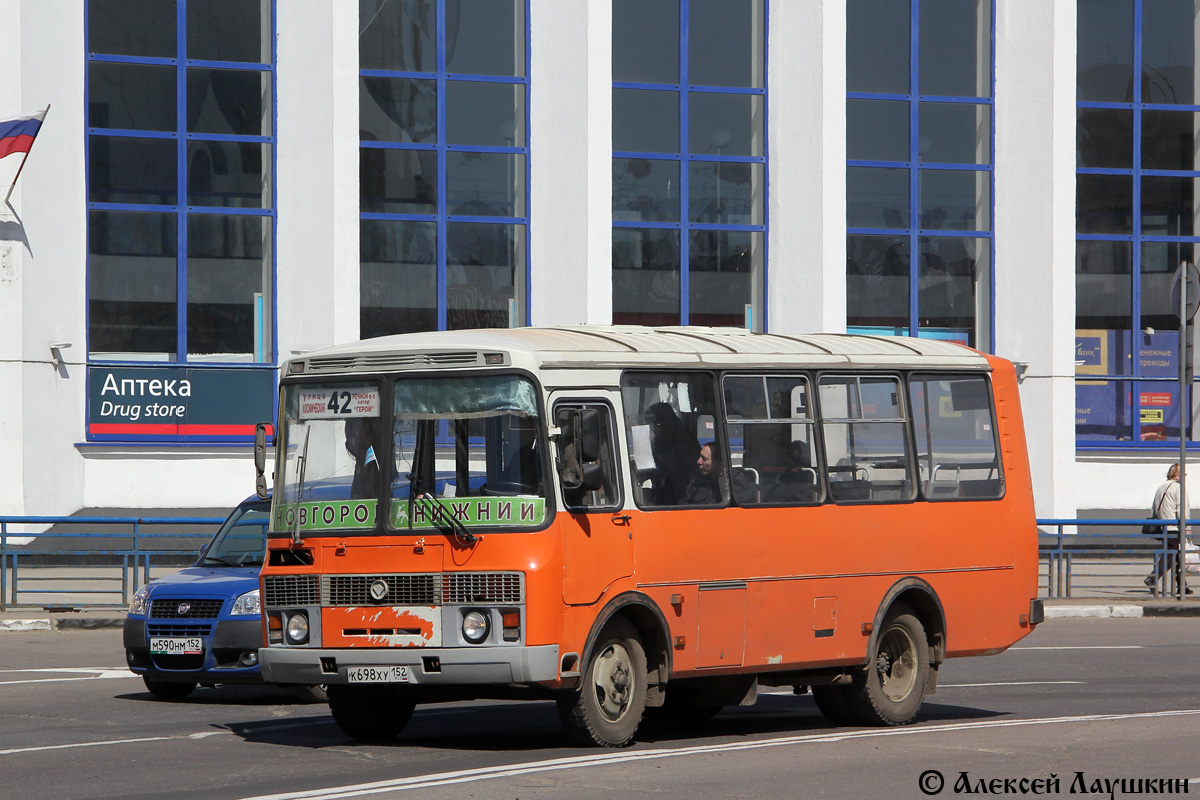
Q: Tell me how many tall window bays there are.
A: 5